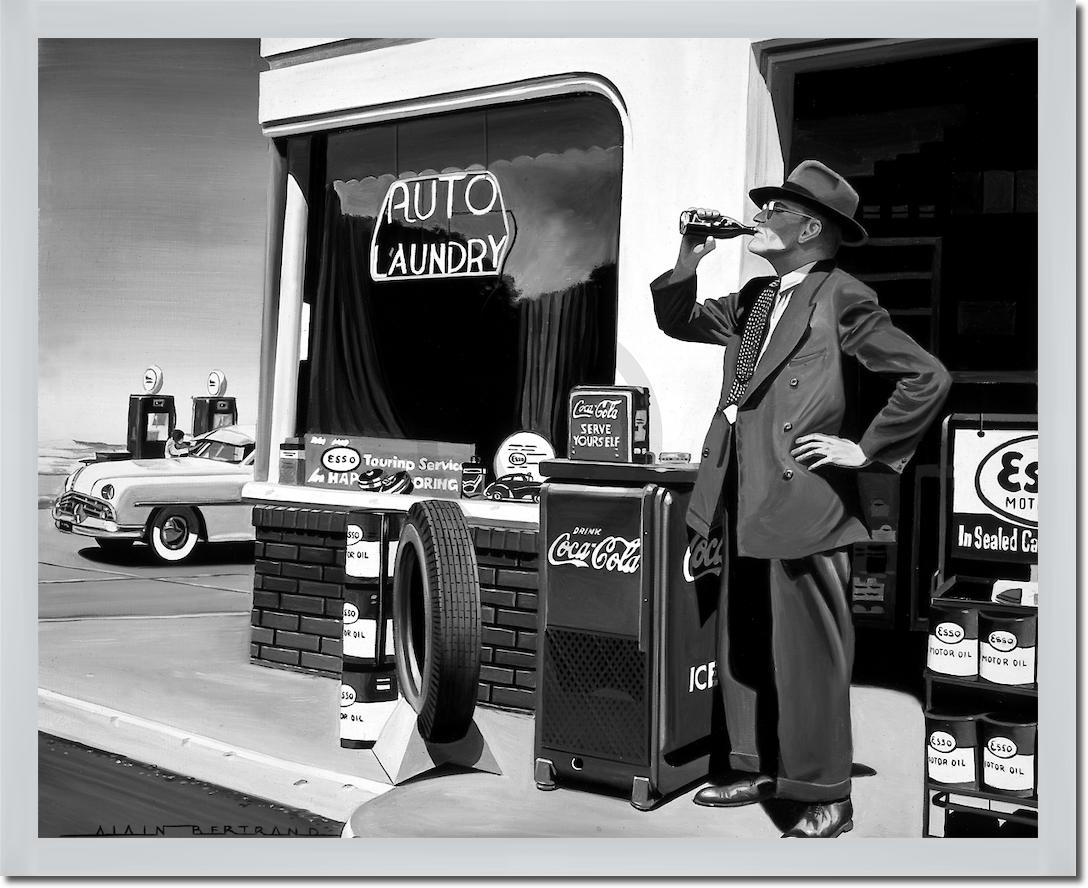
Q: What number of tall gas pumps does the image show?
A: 2